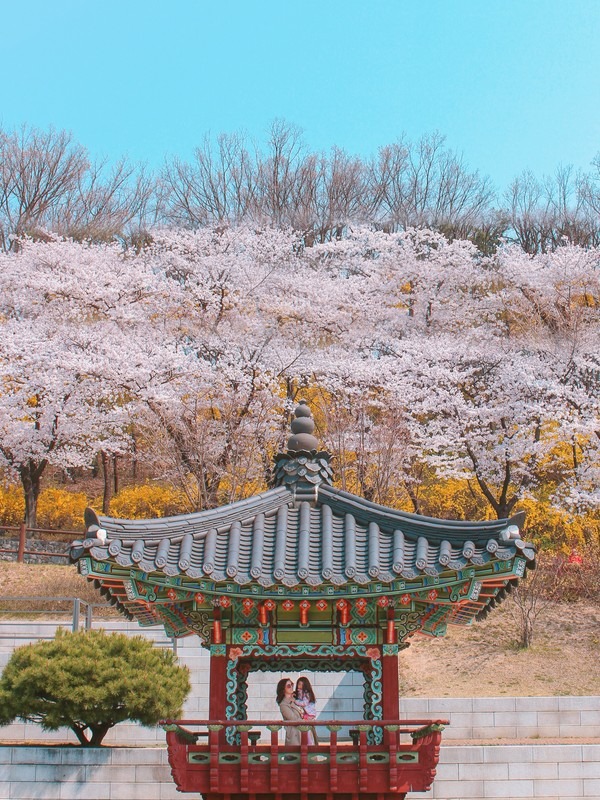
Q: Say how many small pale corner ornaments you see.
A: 2